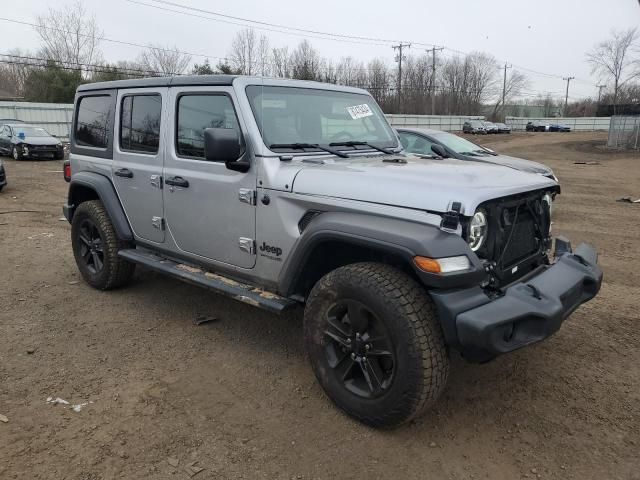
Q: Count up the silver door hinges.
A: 4